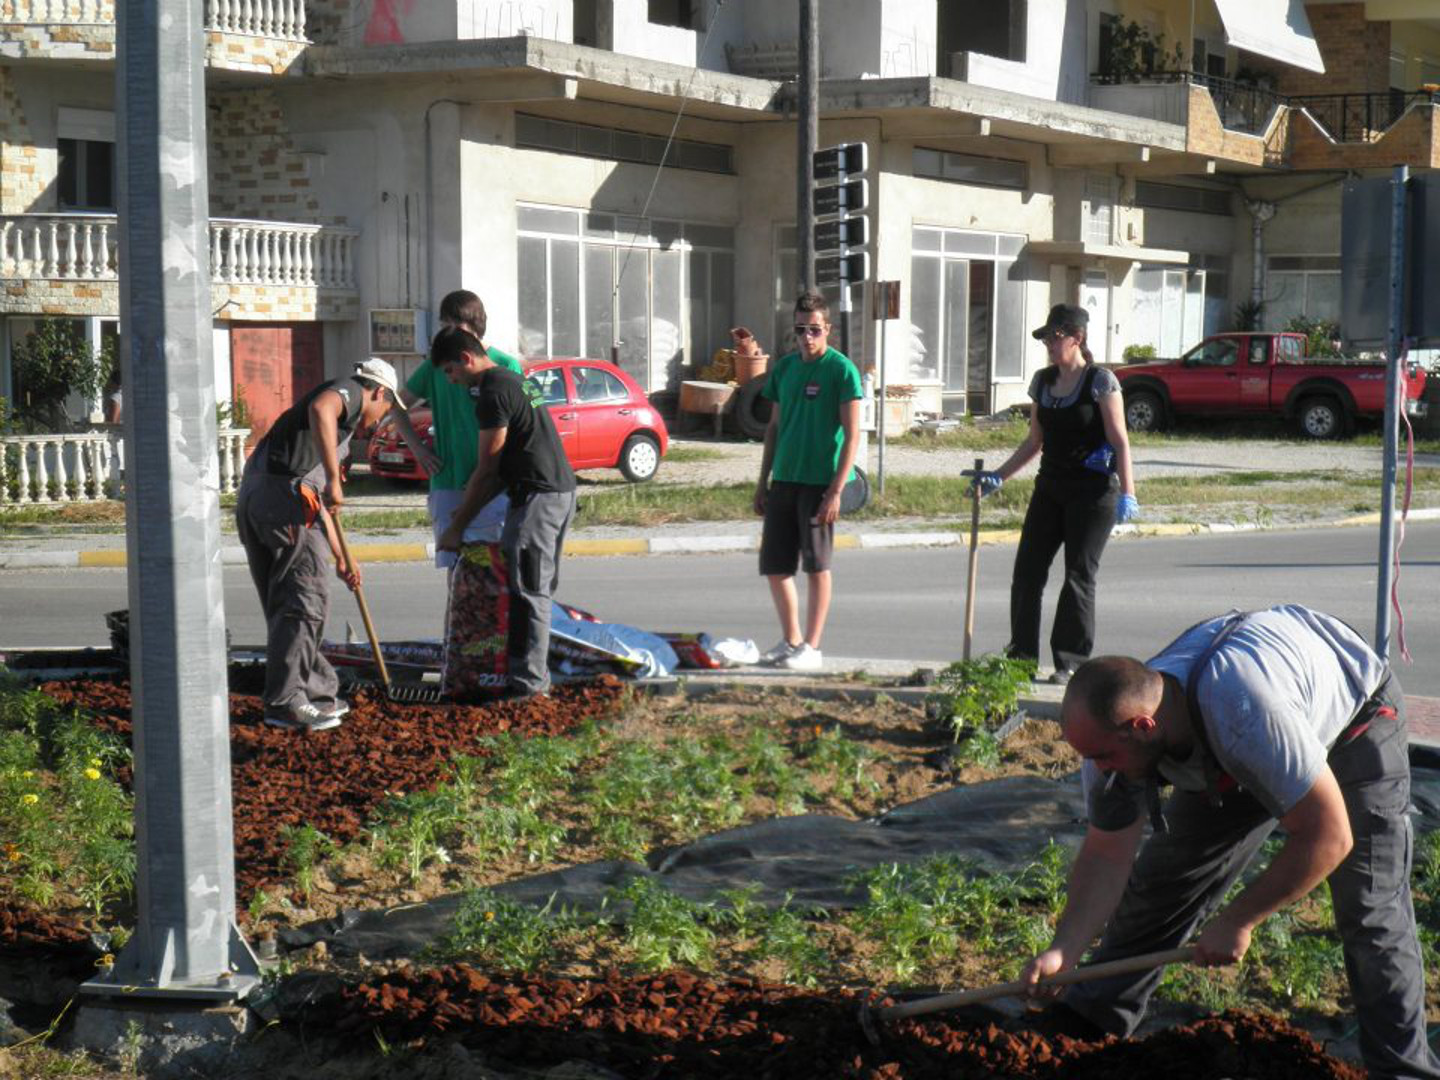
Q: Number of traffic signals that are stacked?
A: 4